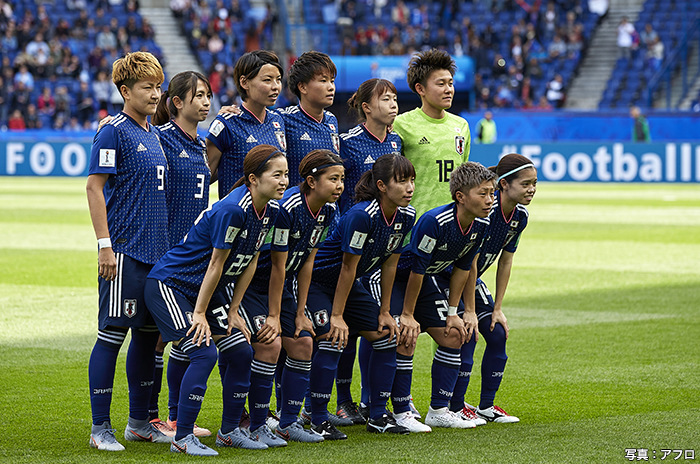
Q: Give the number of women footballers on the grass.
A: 11